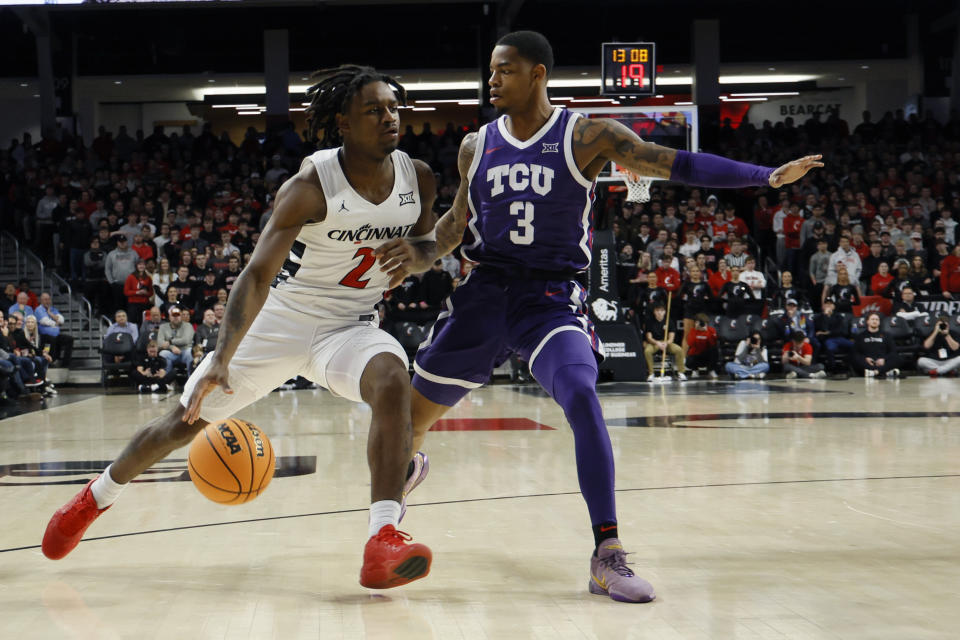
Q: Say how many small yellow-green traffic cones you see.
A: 0